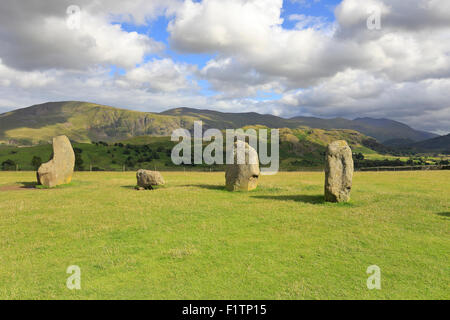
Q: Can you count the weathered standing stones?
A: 4